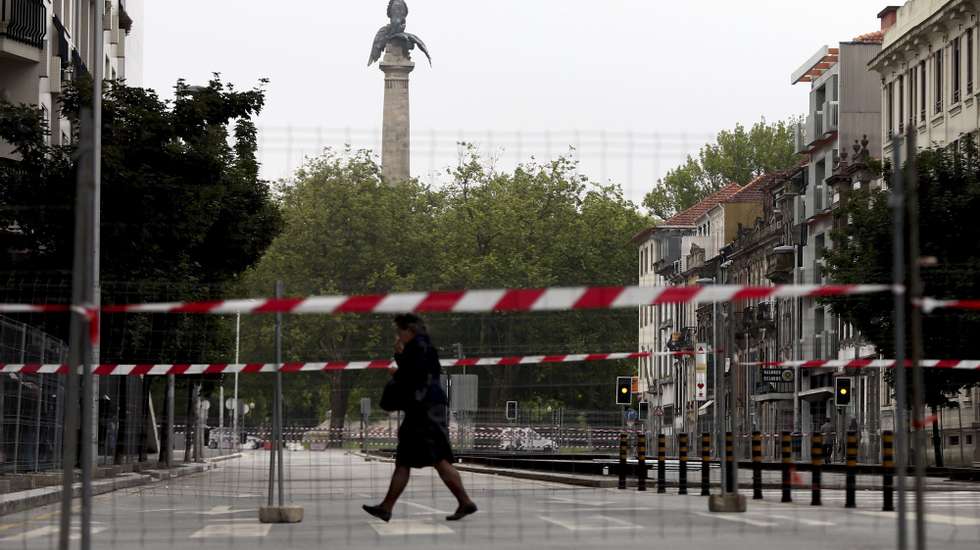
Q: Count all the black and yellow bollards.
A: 11